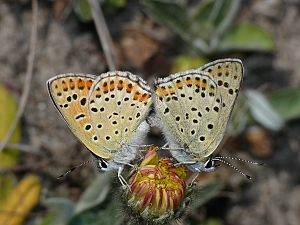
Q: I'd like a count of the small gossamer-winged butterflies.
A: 2